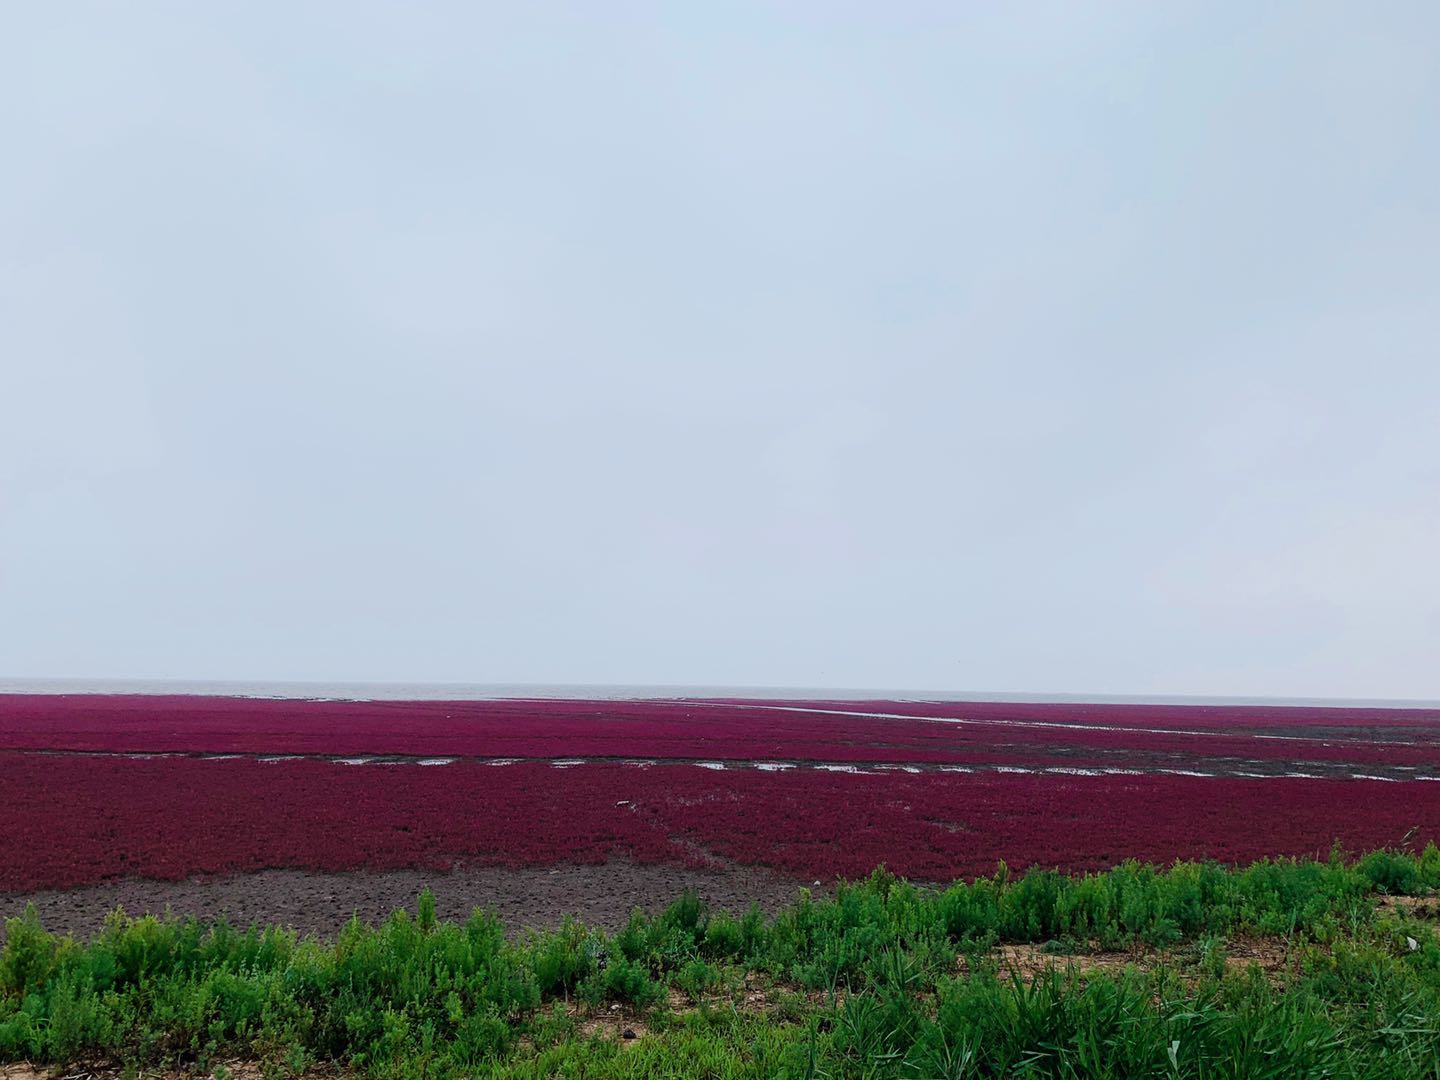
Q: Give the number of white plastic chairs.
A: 0